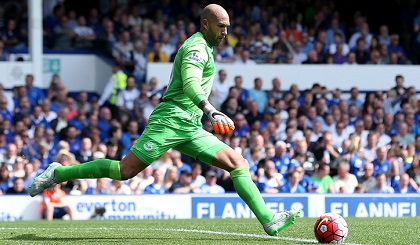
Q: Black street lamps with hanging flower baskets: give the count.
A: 0